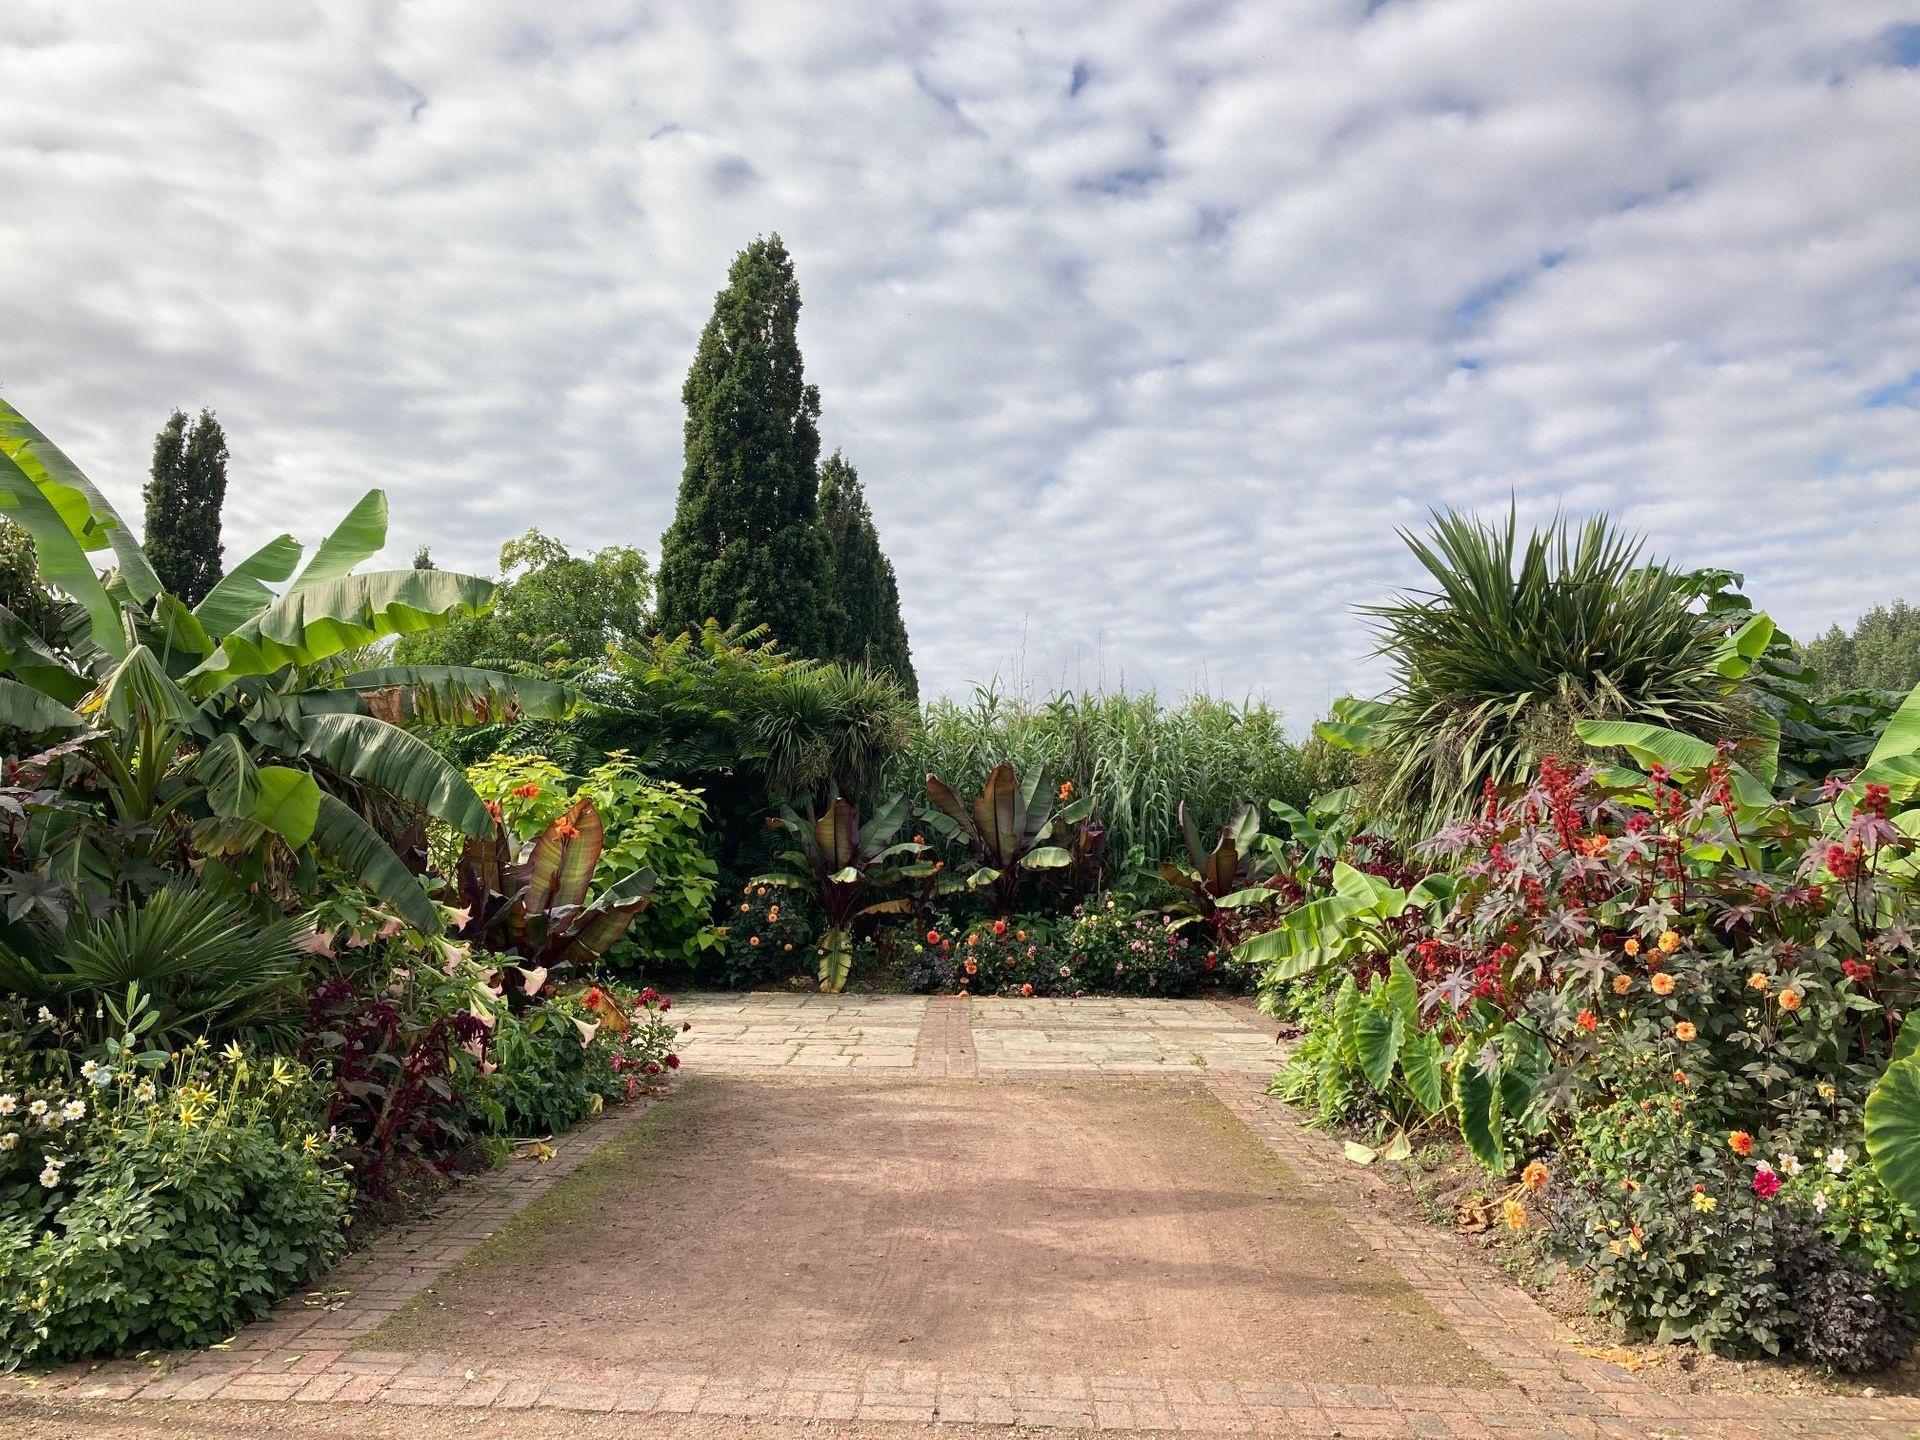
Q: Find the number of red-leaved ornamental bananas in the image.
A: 4